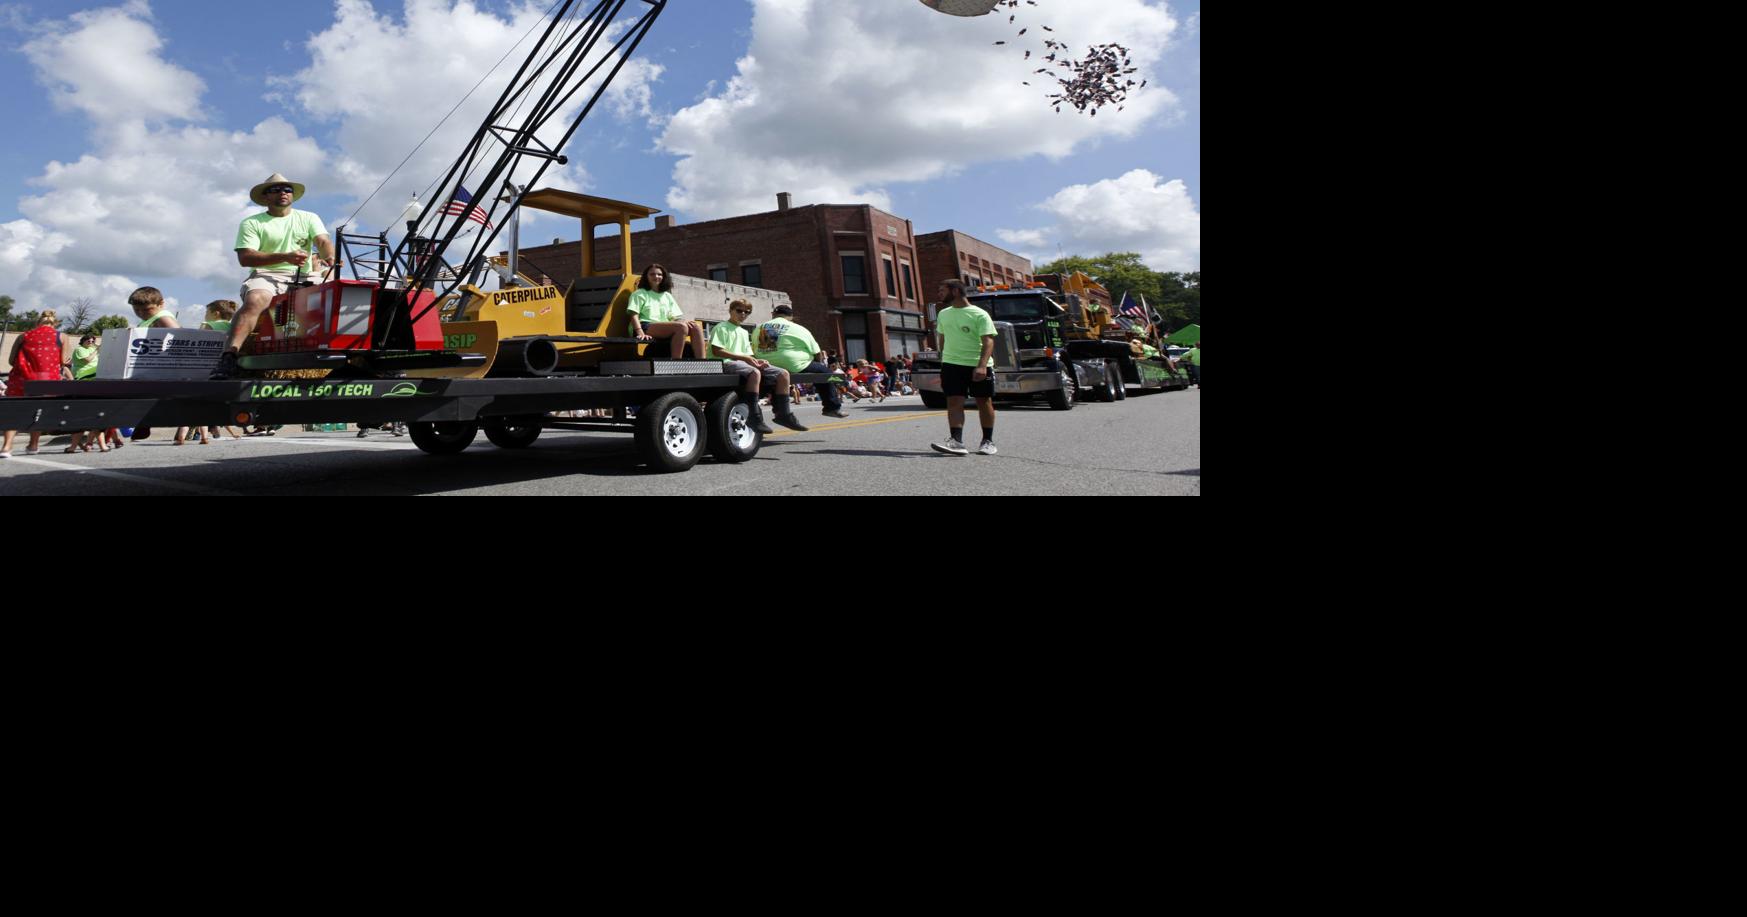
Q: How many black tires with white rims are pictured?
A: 2